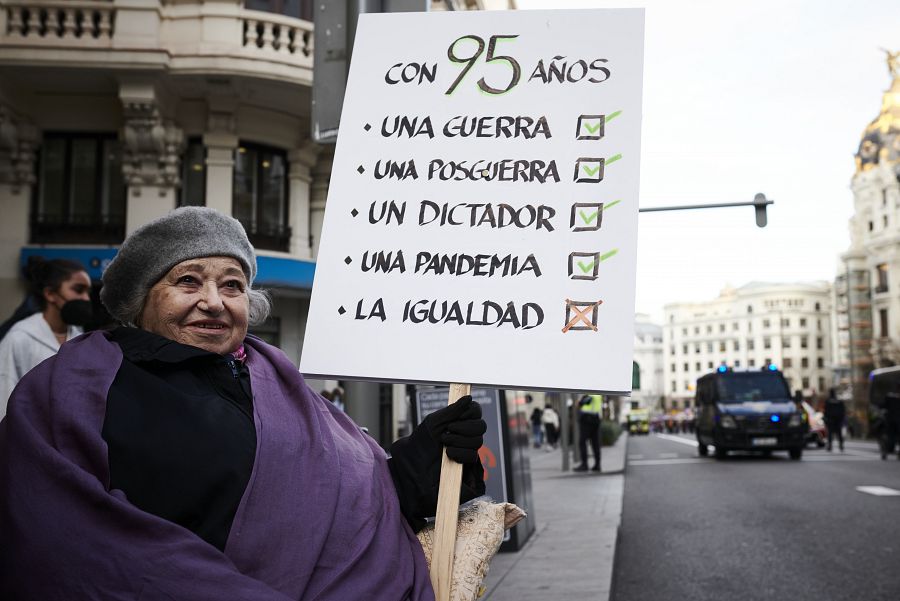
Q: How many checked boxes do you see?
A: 4